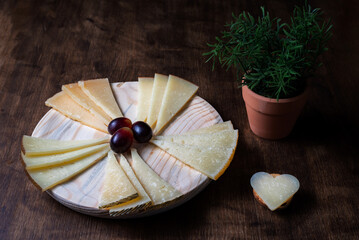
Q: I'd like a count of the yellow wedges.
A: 14